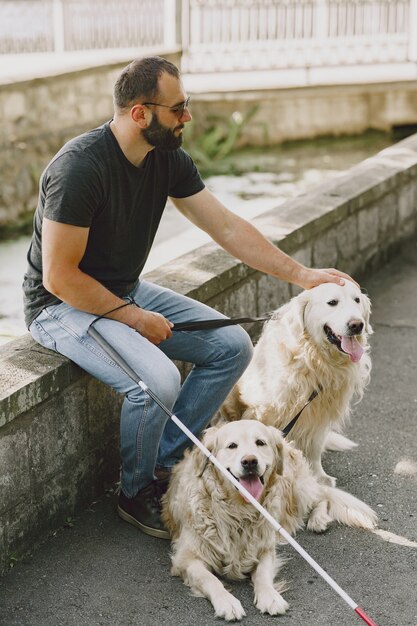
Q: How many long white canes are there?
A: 1